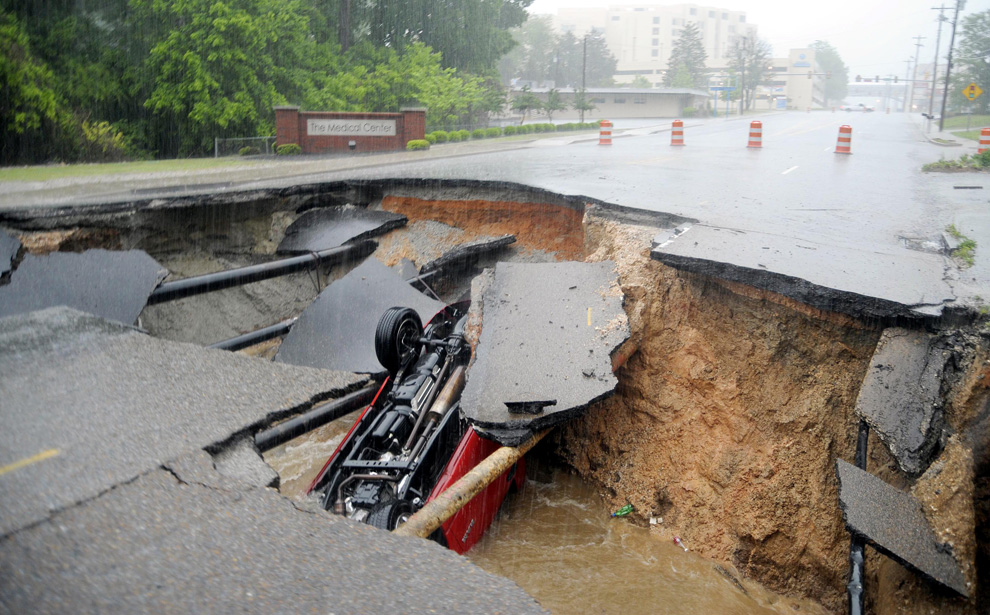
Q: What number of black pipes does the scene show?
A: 4